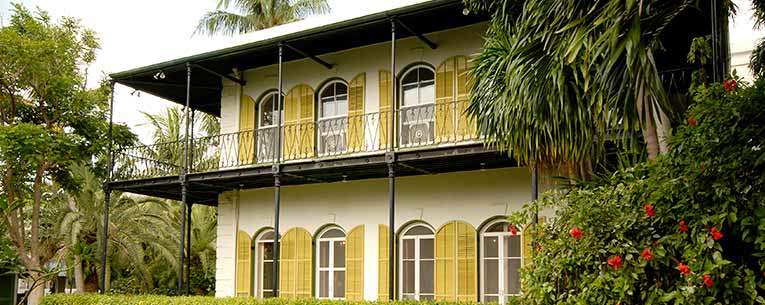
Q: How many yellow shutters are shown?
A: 15